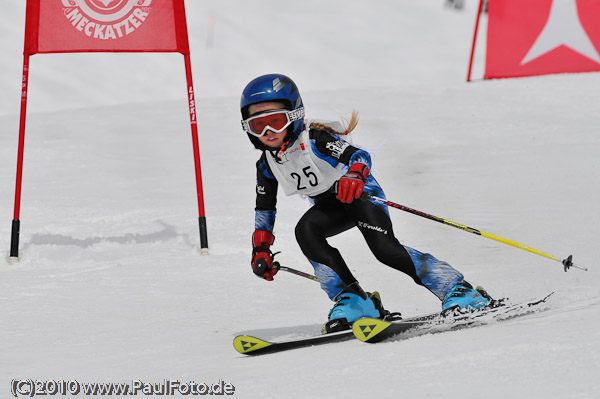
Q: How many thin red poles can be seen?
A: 3